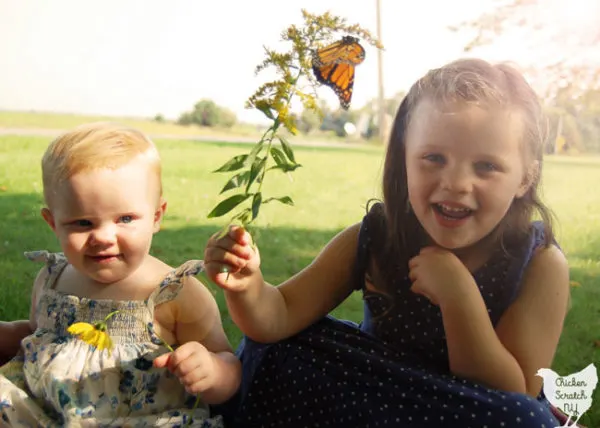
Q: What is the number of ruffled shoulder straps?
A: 2